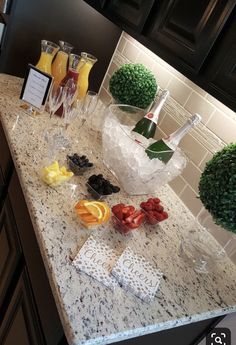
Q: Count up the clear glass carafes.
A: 4